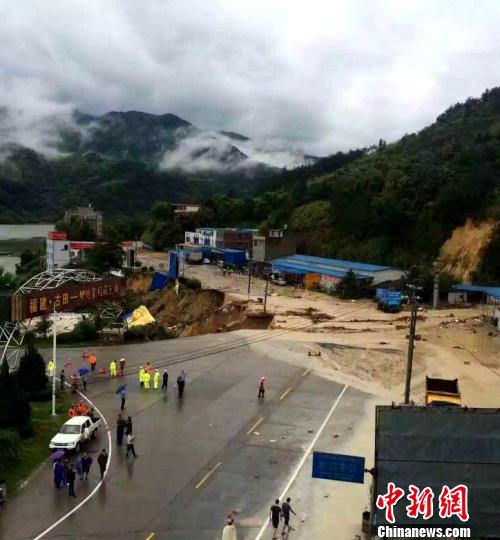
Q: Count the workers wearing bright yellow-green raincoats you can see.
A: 5